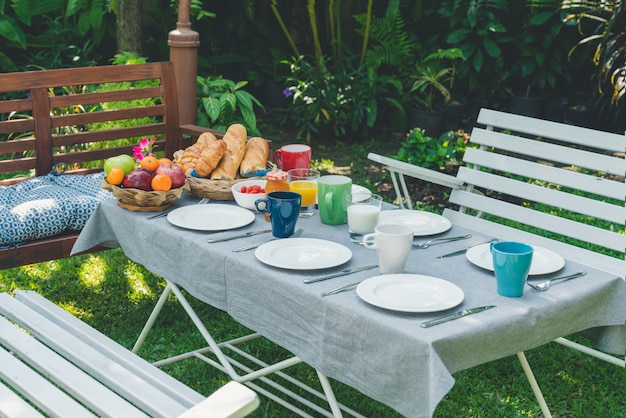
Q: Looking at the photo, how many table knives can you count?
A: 4